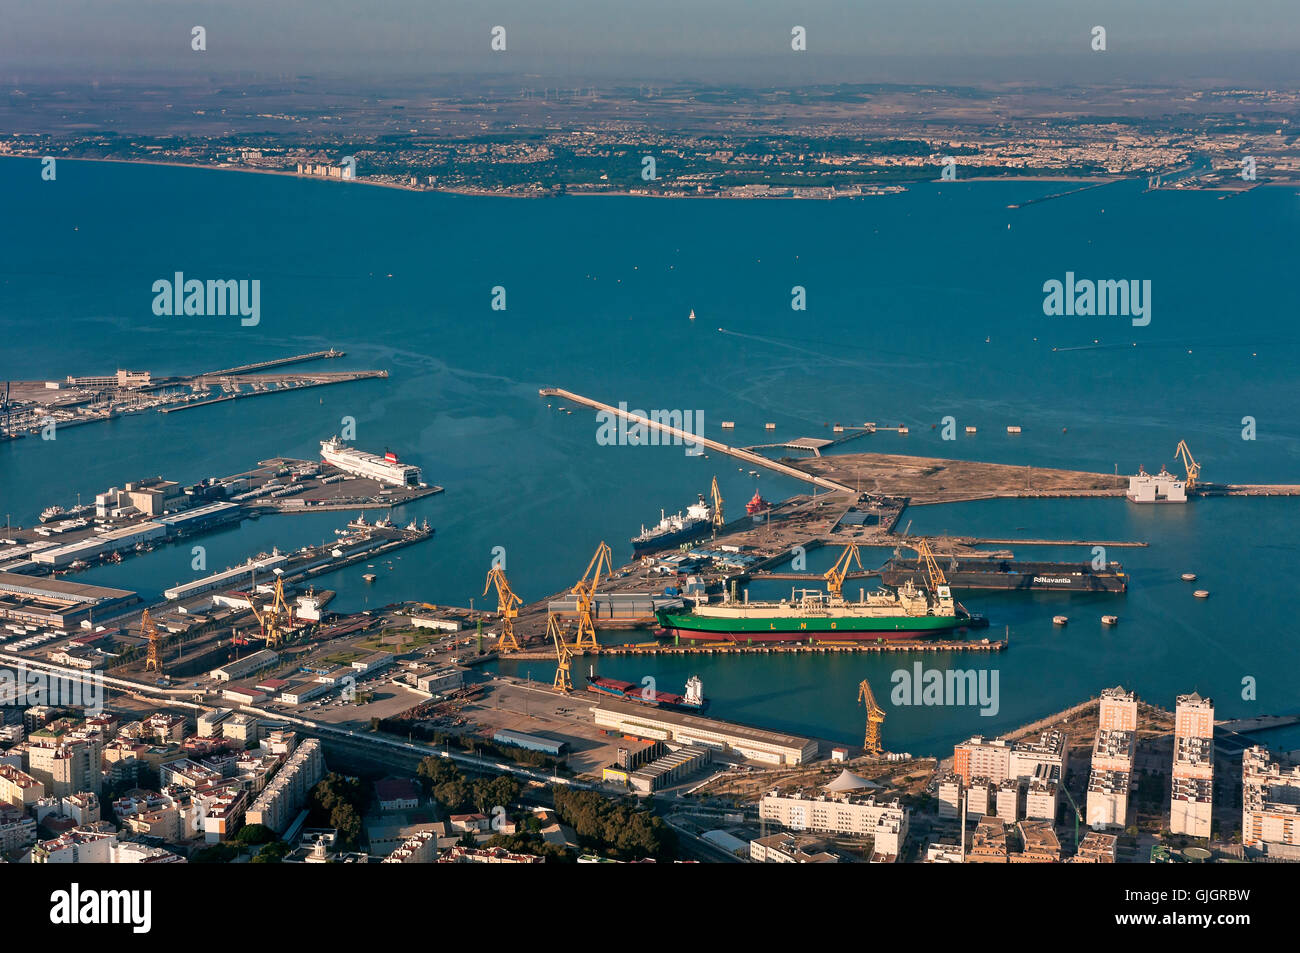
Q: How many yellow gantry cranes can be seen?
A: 10